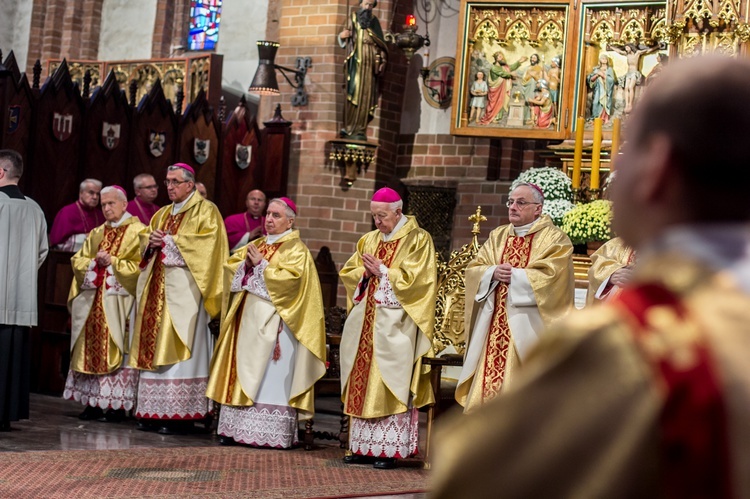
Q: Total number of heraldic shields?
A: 6